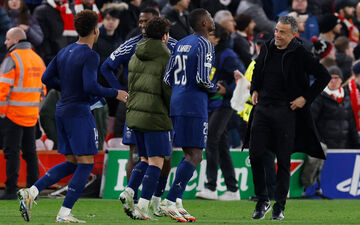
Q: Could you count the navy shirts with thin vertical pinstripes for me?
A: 2